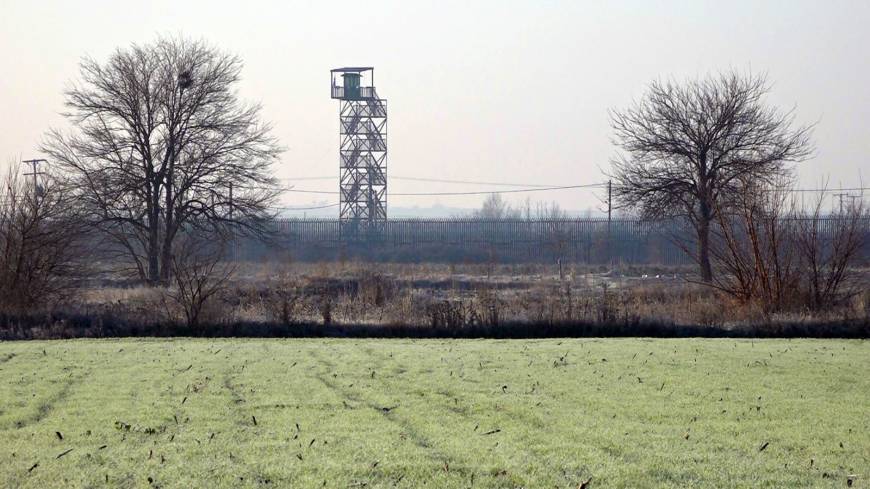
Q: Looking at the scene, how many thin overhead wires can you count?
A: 3